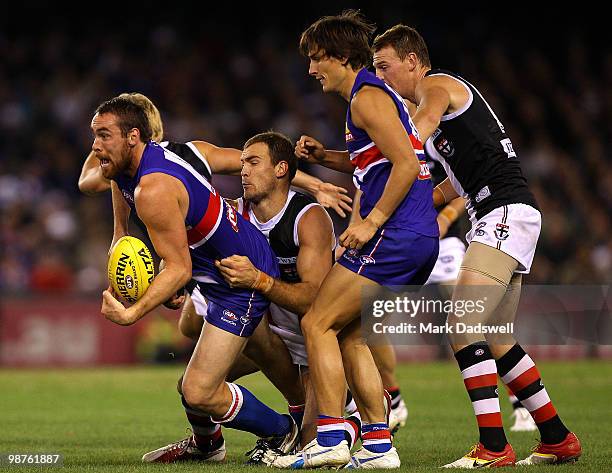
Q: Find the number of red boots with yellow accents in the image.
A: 2